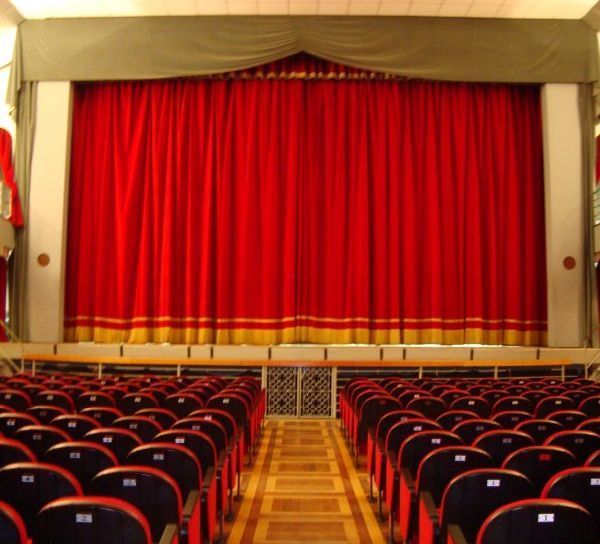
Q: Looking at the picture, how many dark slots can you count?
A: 10